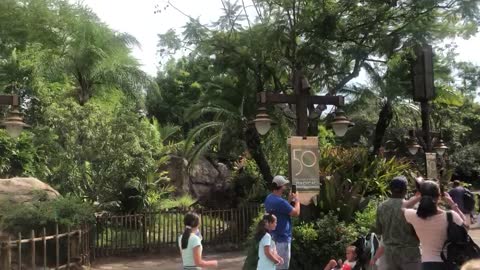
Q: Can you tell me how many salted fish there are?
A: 0